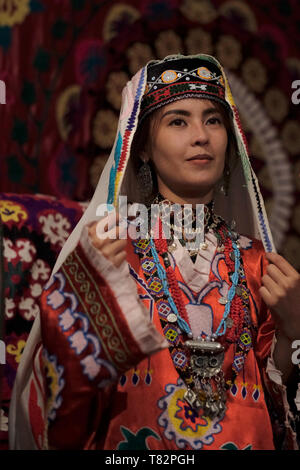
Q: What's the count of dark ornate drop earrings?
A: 2